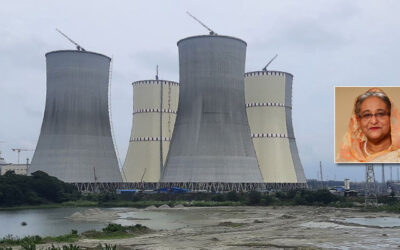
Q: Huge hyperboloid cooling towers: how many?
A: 4